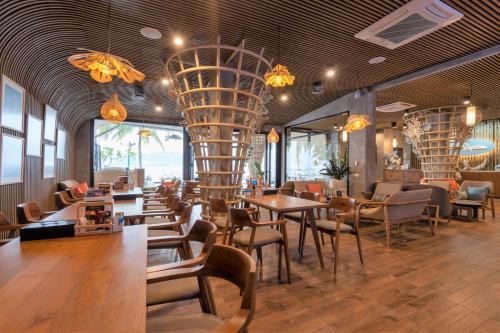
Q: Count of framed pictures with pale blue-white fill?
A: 6